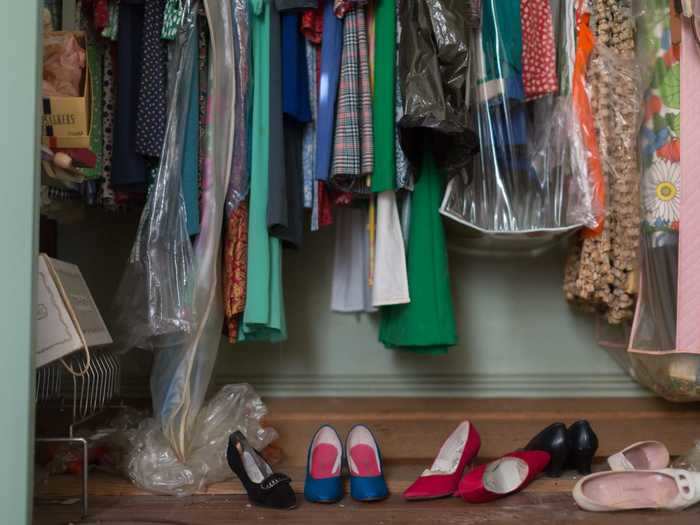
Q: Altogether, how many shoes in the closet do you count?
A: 9